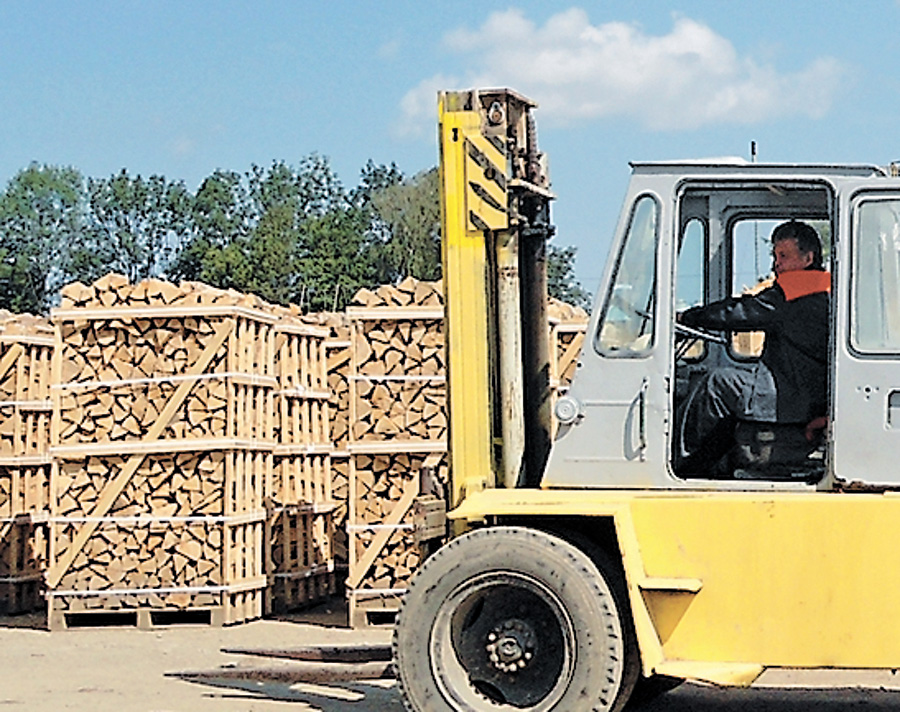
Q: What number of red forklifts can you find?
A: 0